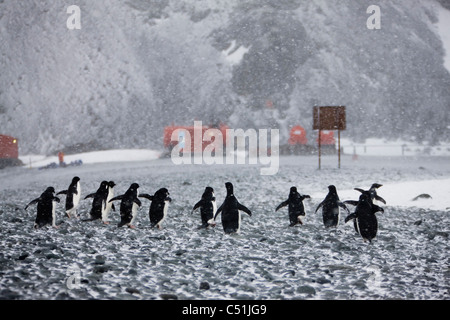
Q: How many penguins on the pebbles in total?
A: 12